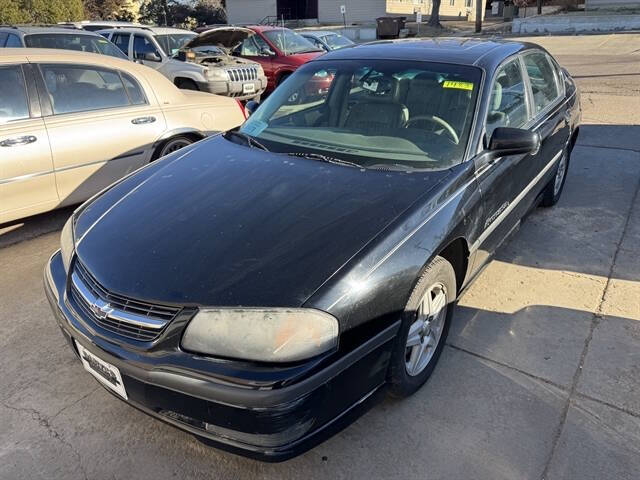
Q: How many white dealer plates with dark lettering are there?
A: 2